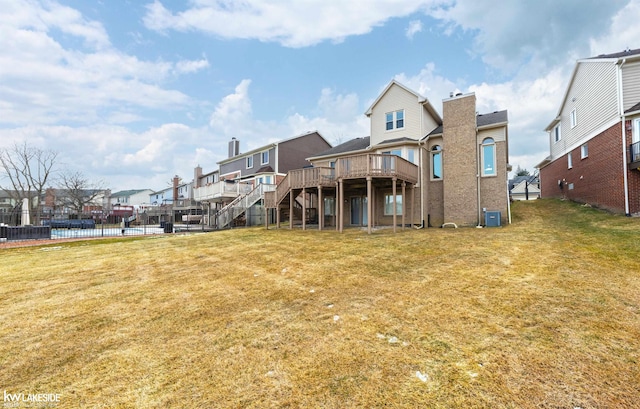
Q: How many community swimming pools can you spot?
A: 1